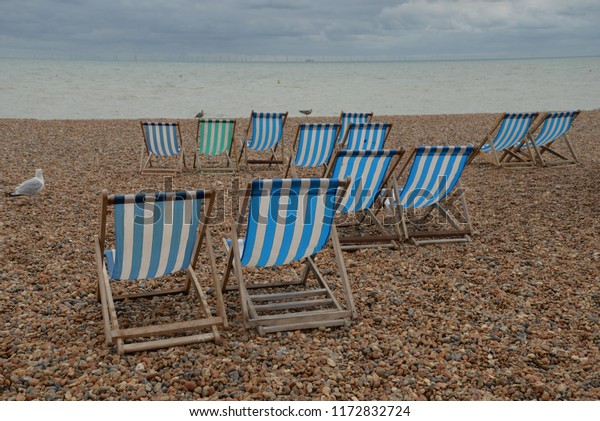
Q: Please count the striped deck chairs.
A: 12